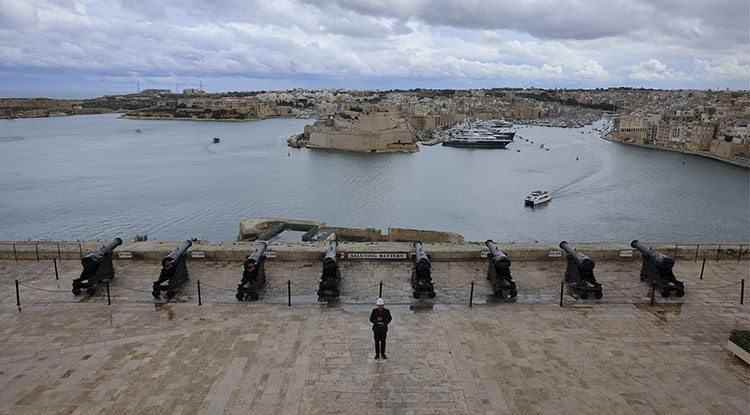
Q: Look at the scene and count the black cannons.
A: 8